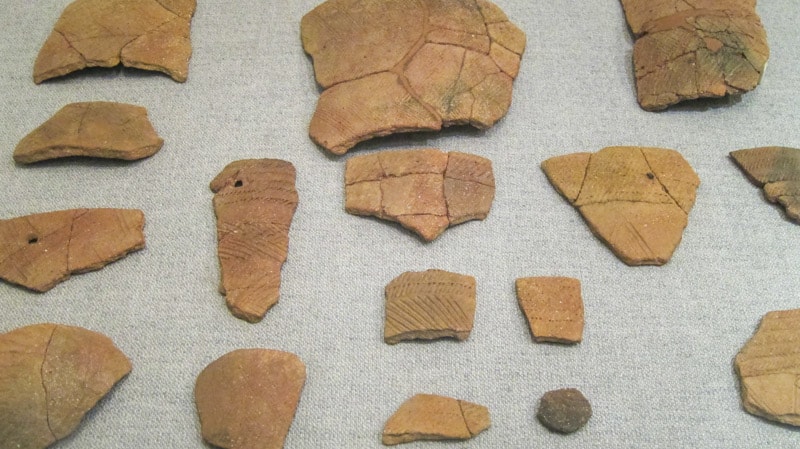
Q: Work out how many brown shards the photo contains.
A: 15